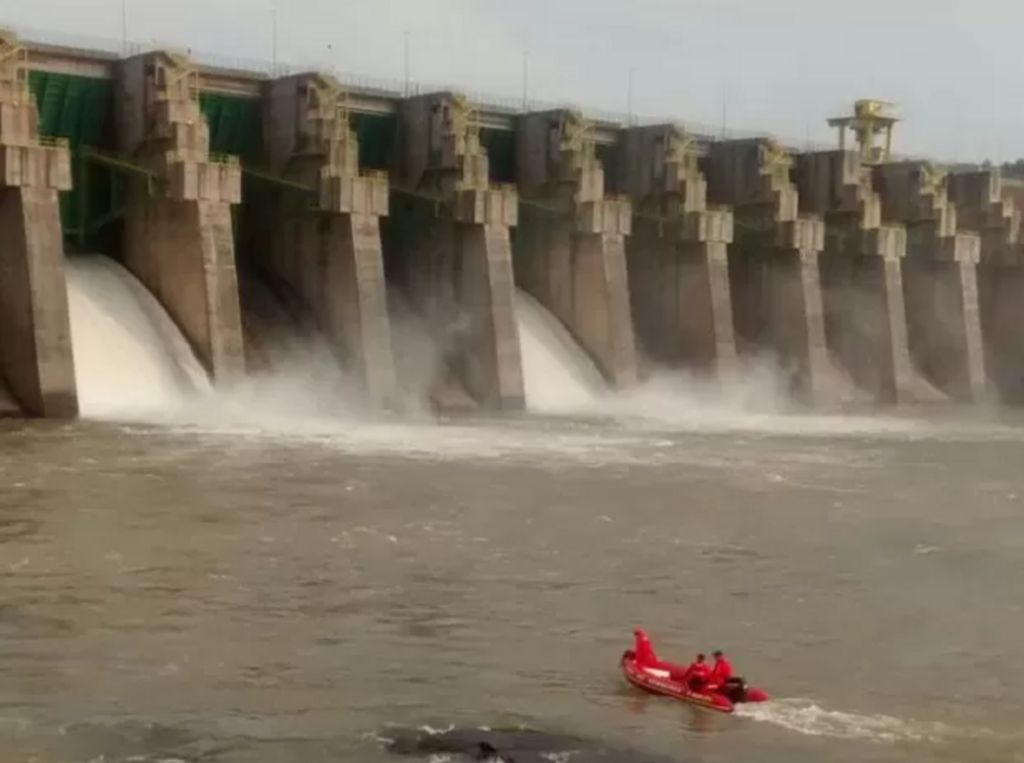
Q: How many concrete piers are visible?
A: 10